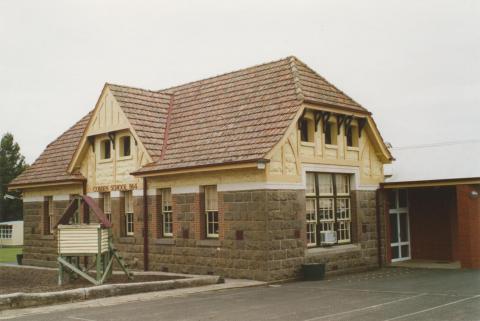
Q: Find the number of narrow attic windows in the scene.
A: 5